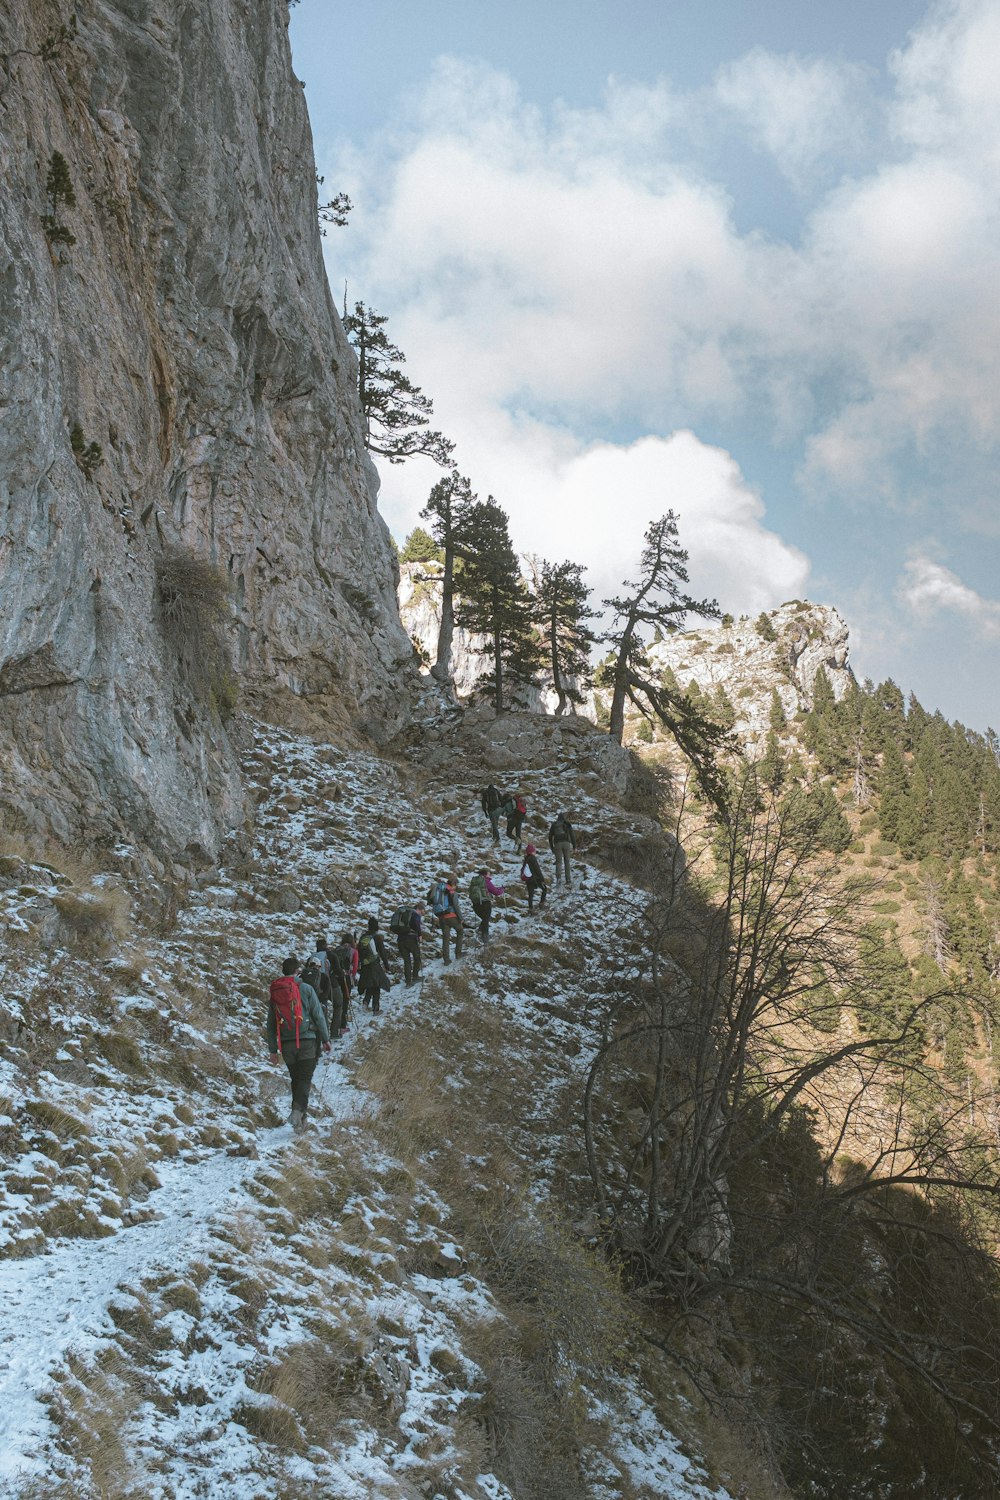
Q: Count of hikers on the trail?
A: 12